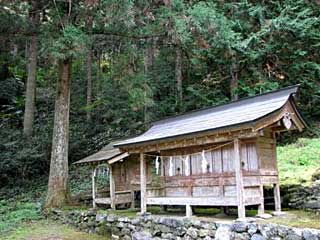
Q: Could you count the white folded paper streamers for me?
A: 4